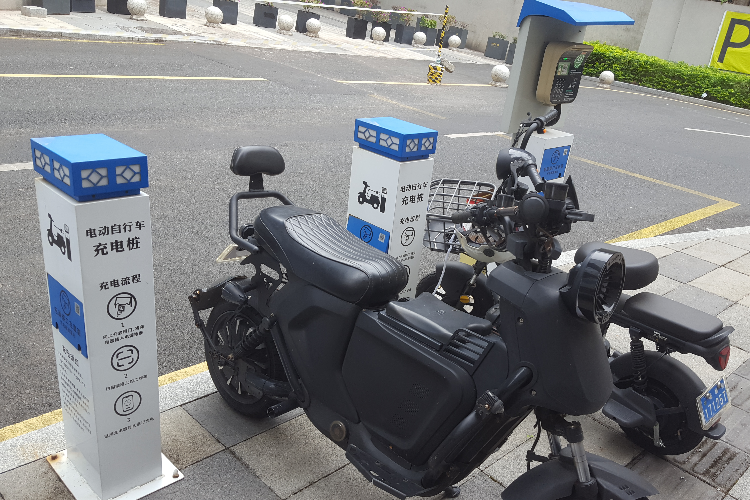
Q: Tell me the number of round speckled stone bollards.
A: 9